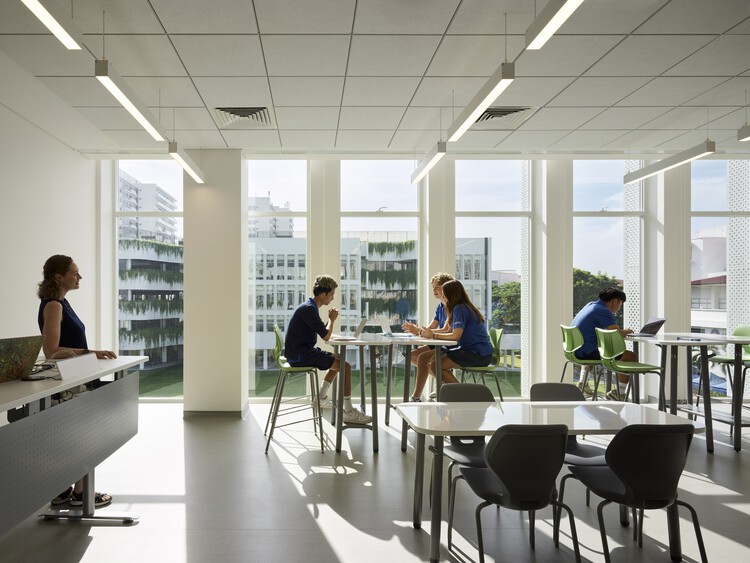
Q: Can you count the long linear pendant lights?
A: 8